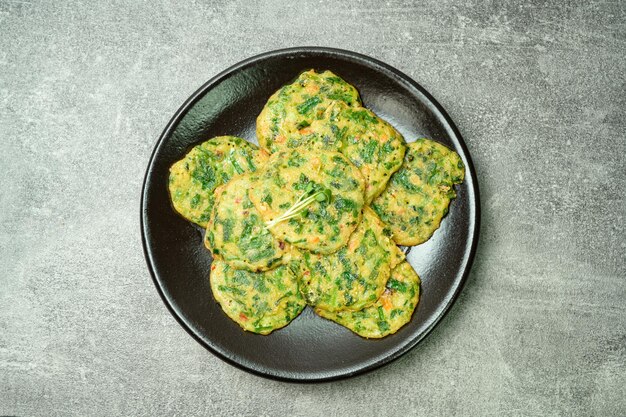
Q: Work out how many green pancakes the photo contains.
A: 9